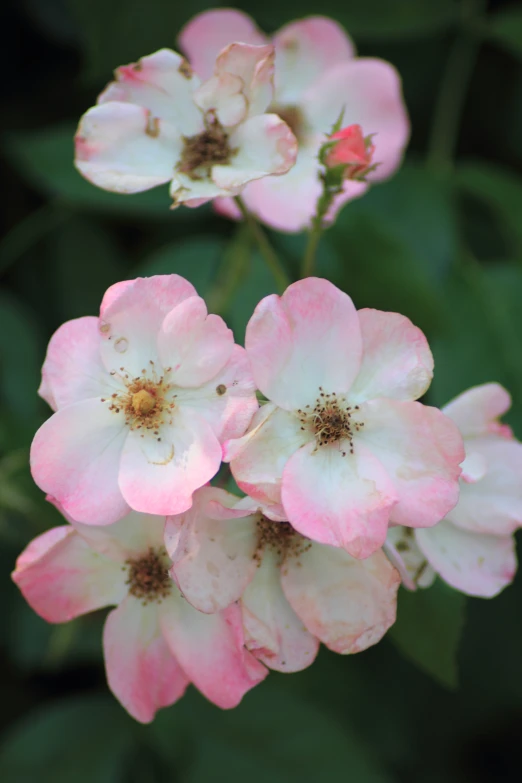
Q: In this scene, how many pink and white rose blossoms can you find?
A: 7